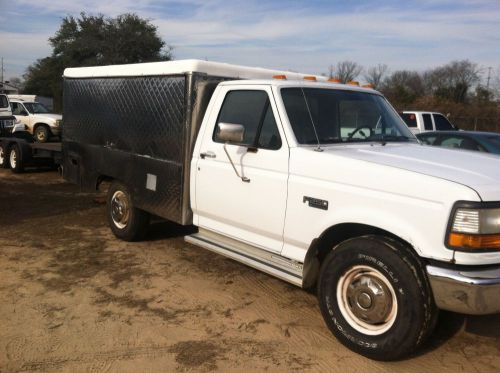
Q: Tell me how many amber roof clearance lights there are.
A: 5